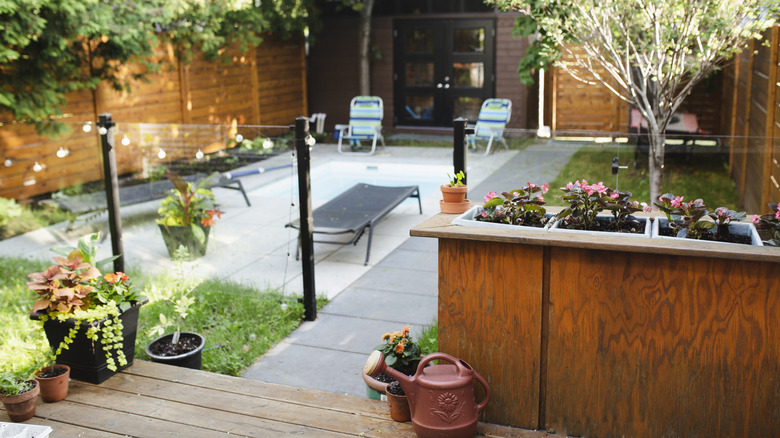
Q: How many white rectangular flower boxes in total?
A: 3